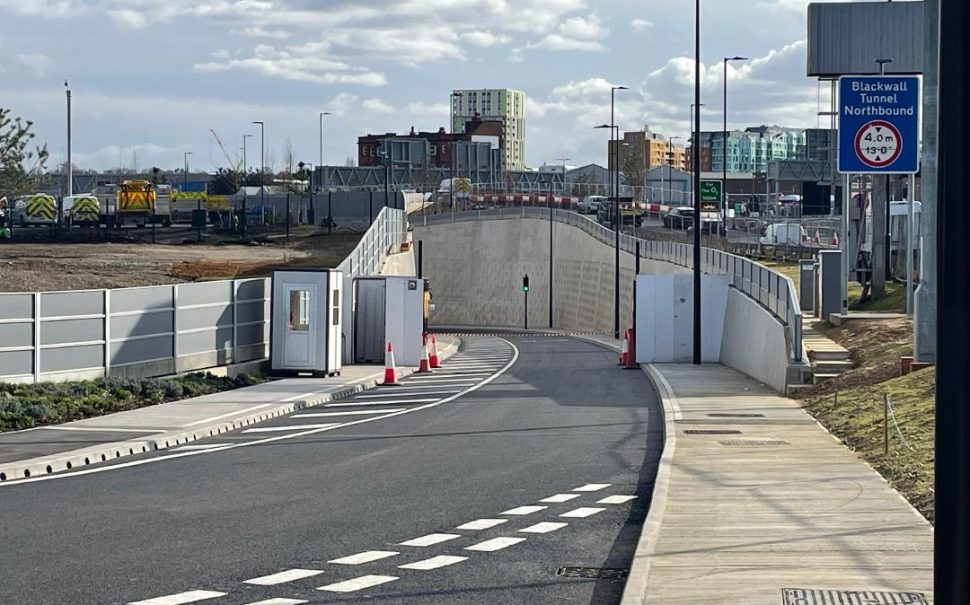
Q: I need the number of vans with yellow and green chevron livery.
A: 2